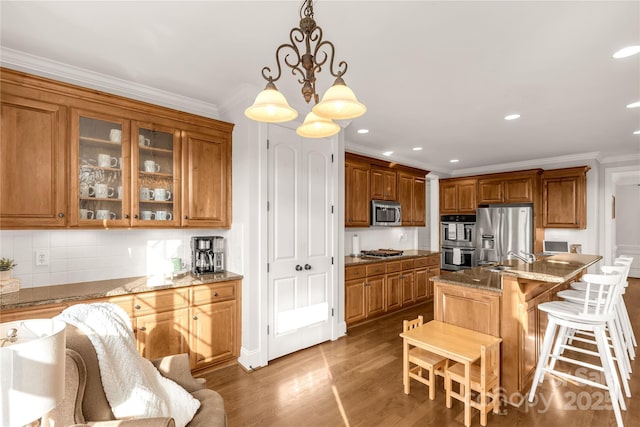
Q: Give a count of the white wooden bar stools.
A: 4